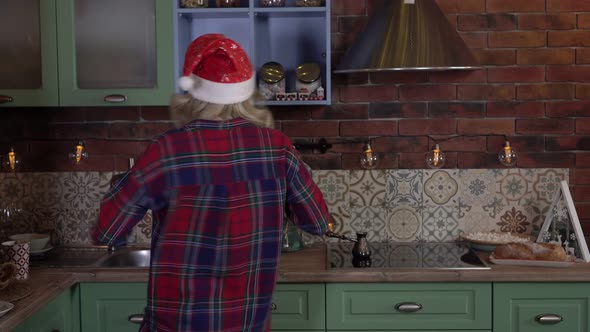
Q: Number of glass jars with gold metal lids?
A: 2